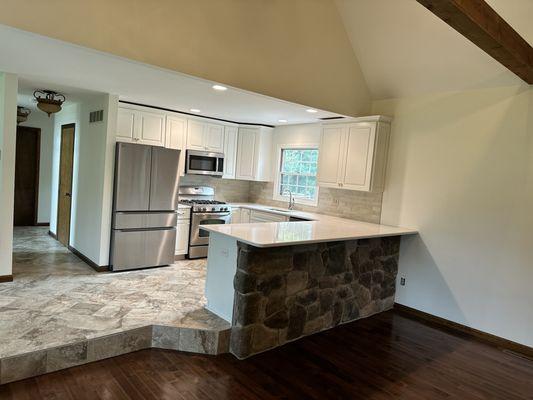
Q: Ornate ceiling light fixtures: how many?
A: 2